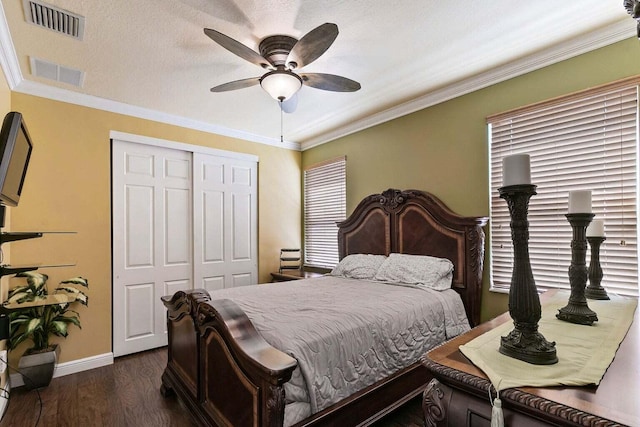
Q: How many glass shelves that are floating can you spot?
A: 3